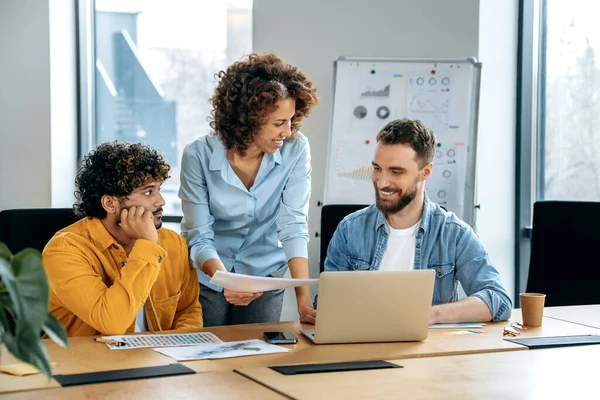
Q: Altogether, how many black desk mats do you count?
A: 3